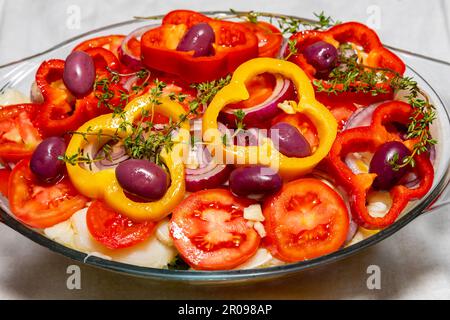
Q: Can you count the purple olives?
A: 8